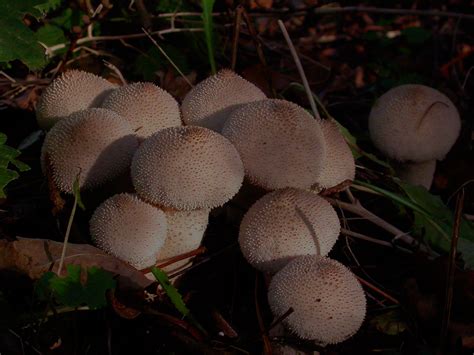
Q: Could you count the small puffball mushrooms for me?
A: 11